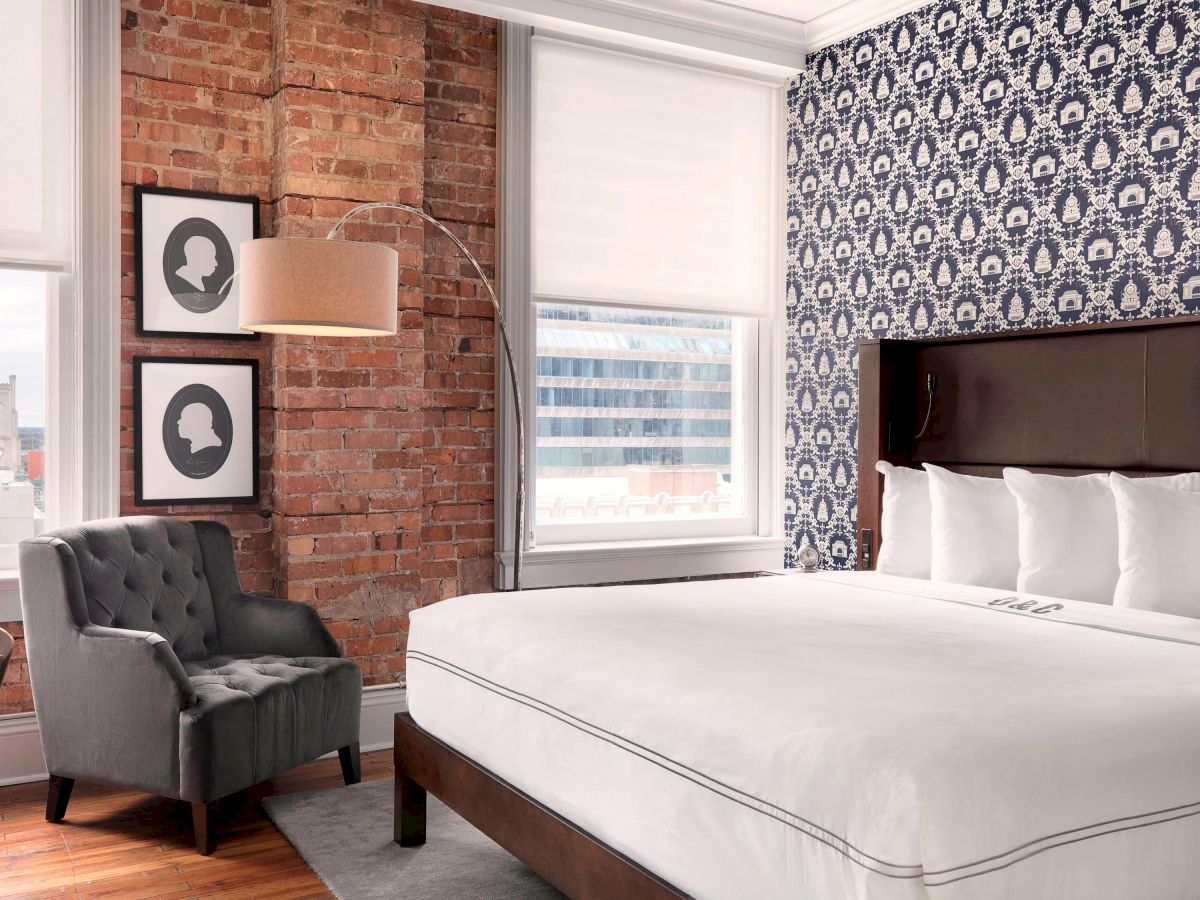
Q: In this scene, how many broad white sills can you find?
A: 2